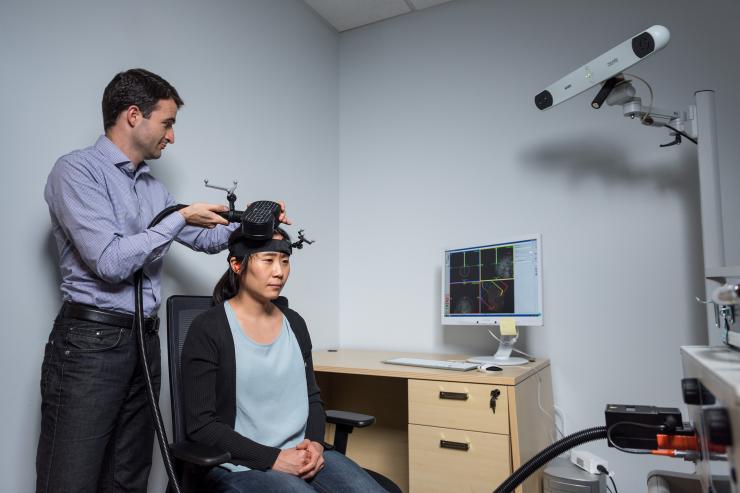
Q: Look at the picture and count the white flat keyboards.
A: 1